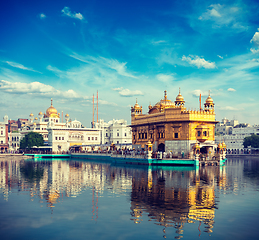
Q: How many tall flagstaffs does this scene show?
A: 2